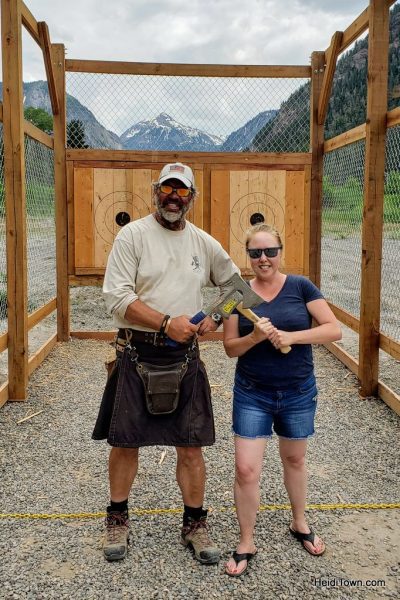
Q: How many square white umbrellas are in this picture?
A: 0